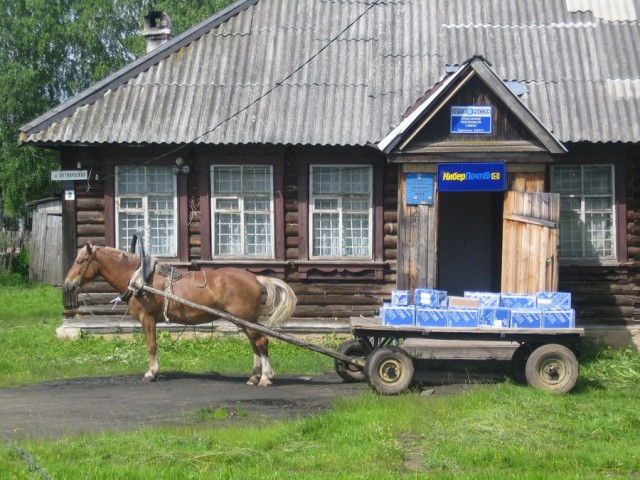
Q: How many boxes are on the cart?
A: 12